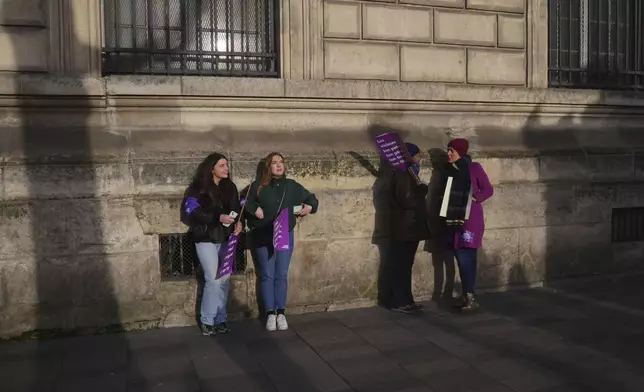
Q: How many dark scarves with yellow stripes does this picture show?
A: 1